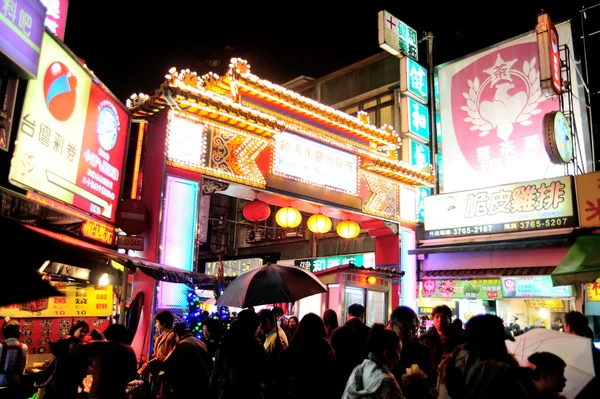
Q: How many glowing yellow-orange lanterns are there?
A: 3